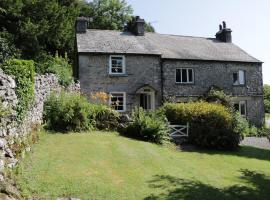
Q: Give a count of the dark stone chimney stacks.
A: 3